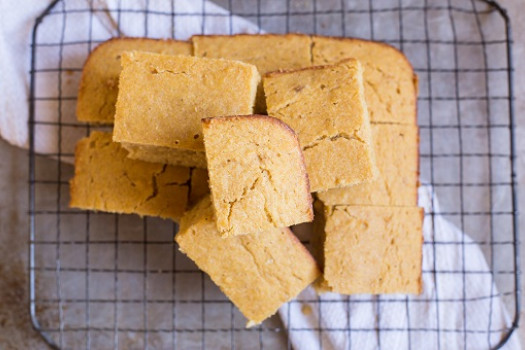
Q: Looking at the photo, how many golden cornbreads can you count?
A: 10